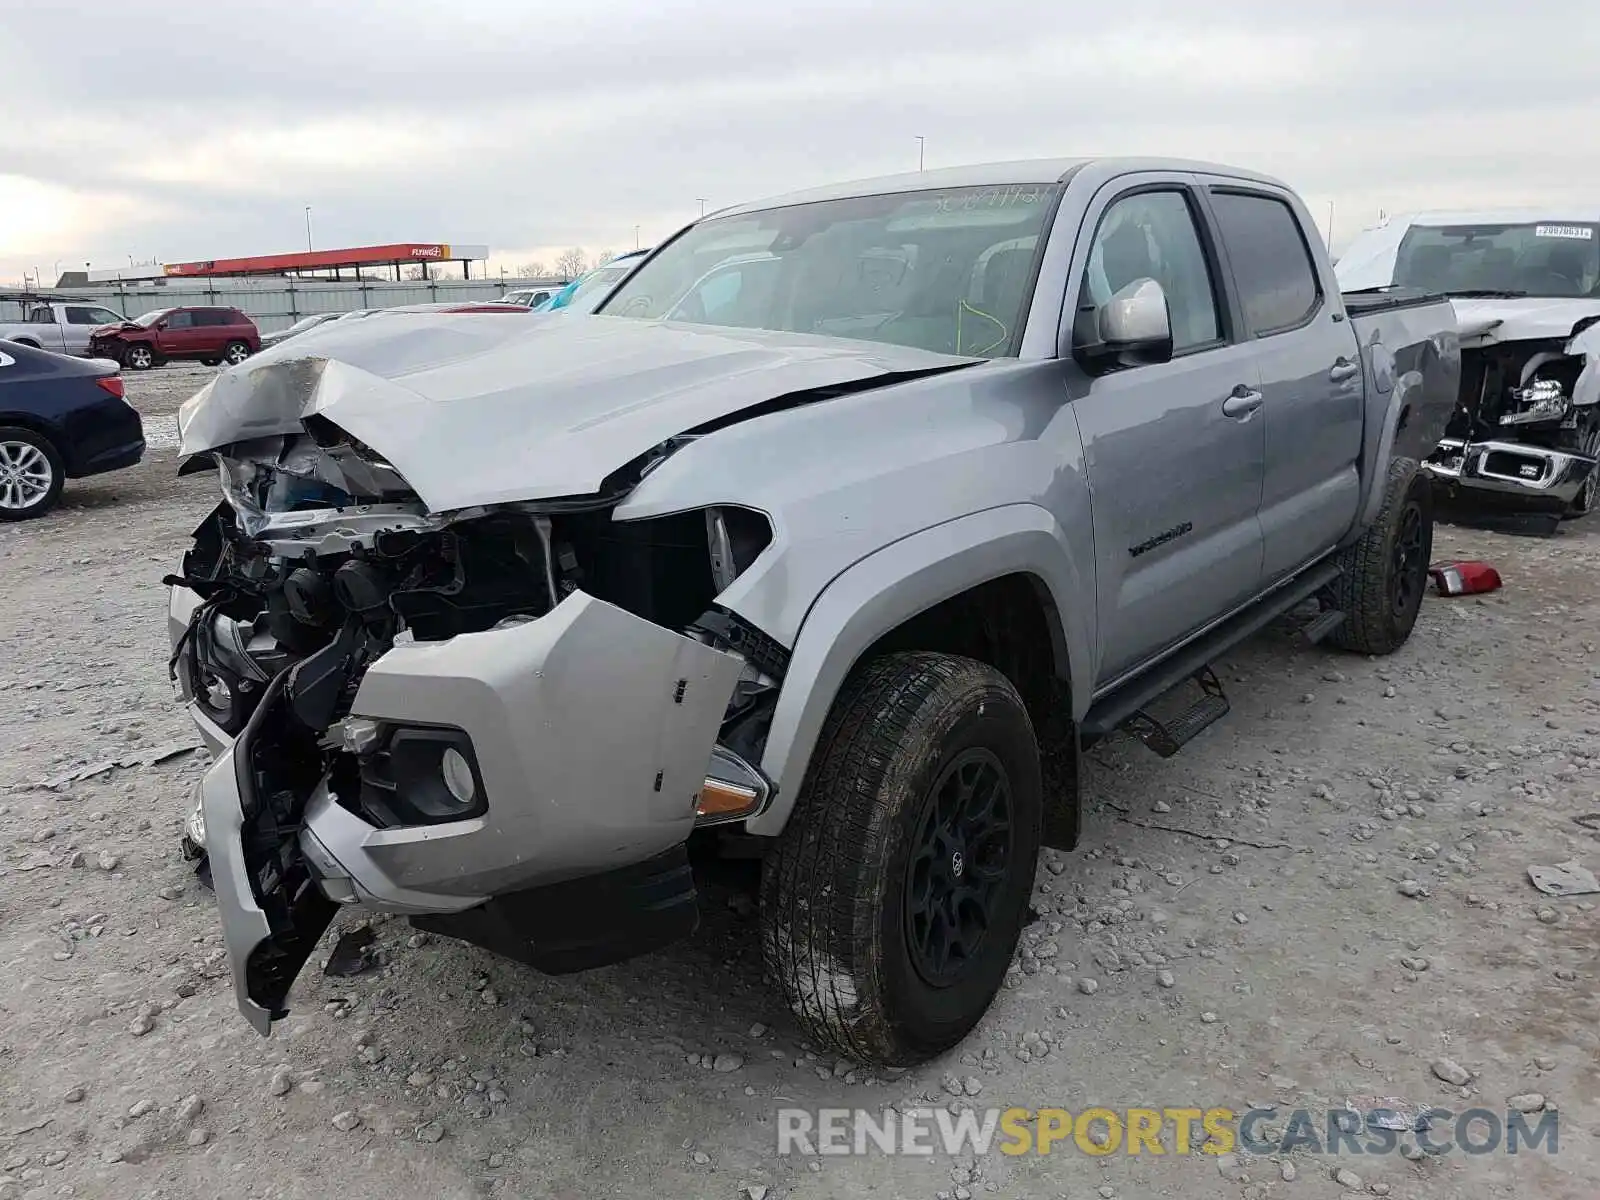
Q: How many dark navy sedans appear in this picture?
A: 1